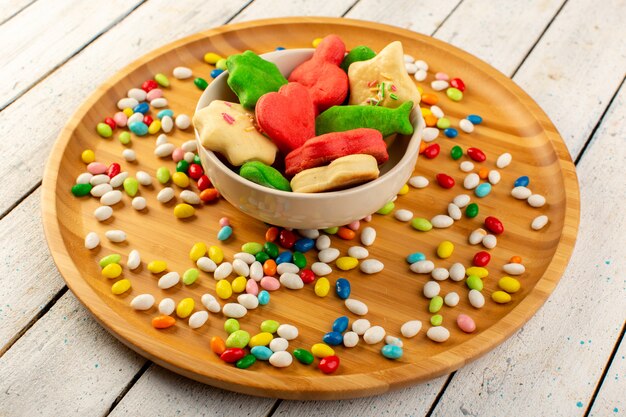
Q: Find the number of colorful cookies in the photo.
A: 10